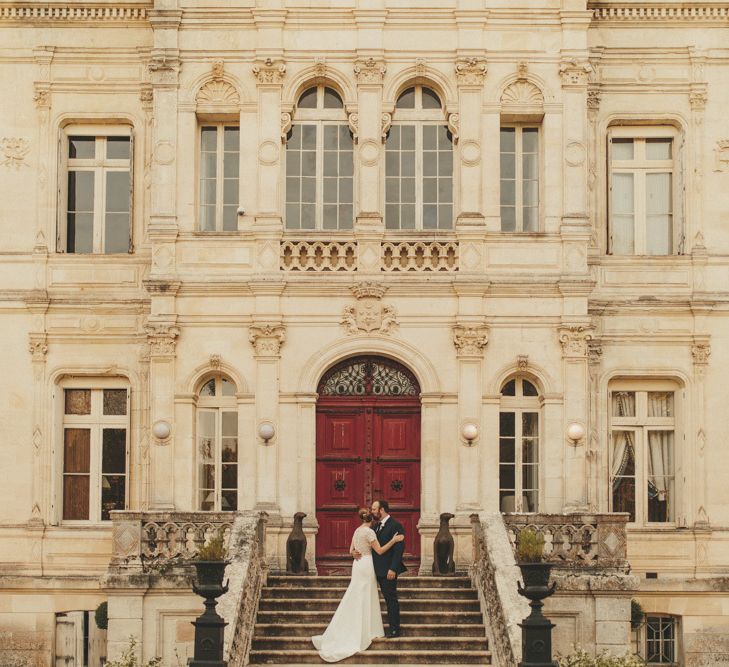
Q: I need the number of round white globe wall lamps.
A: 4